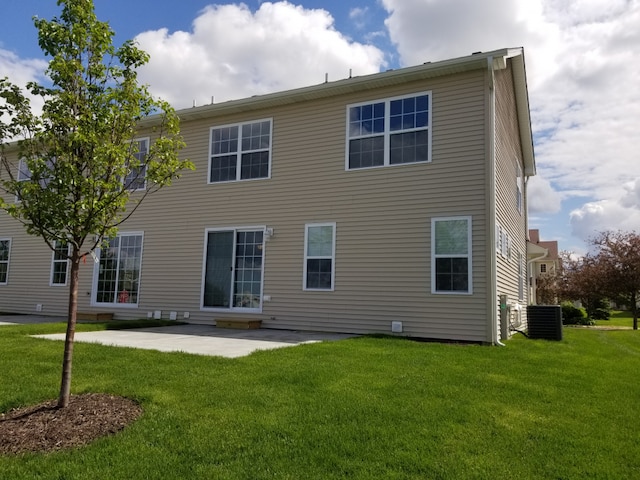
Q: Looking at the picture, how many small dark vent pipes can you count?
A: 4